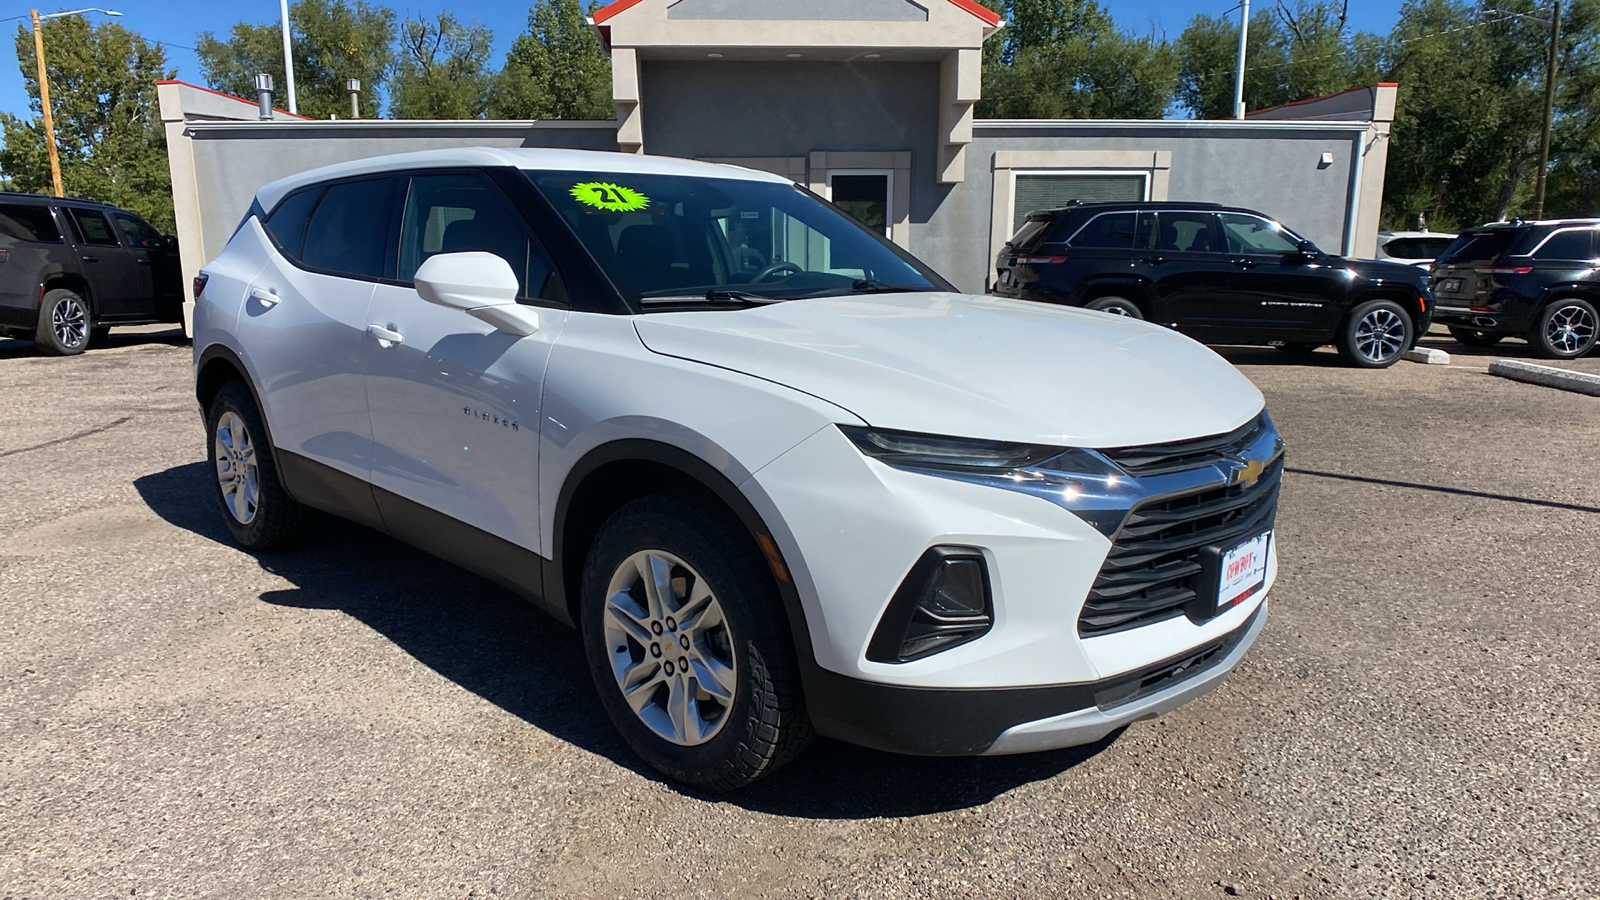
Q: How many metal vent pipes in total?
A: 2